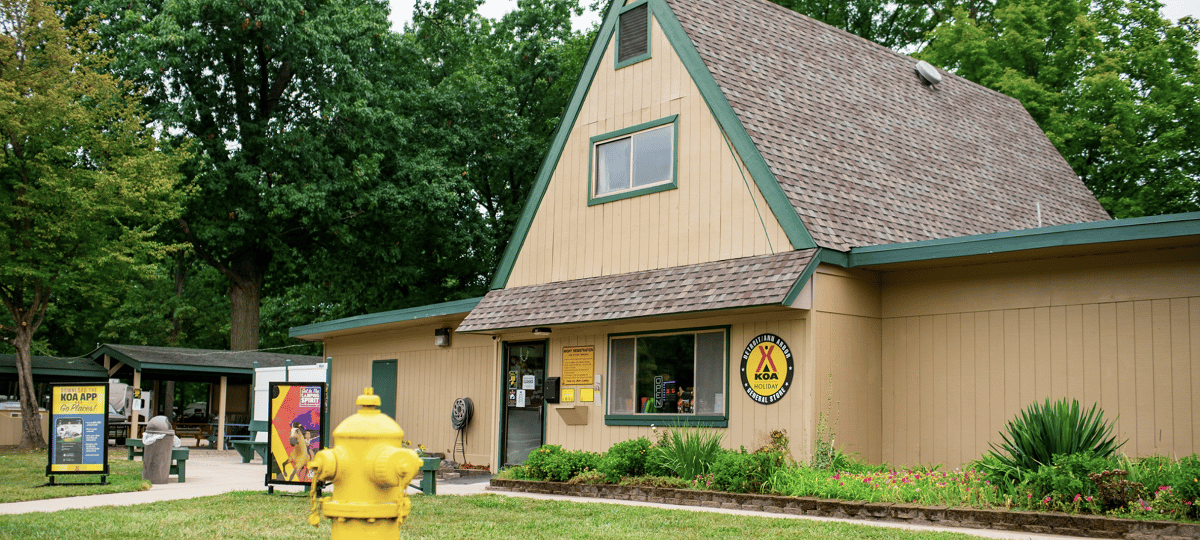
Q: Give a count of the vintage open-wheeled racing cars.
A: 0